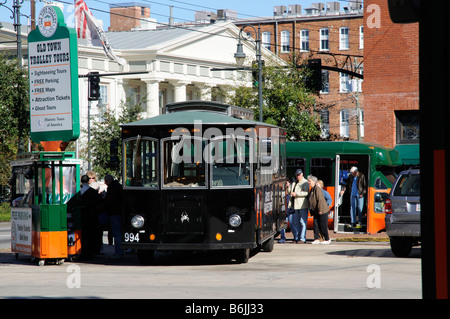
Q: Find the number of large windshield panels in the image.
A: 3